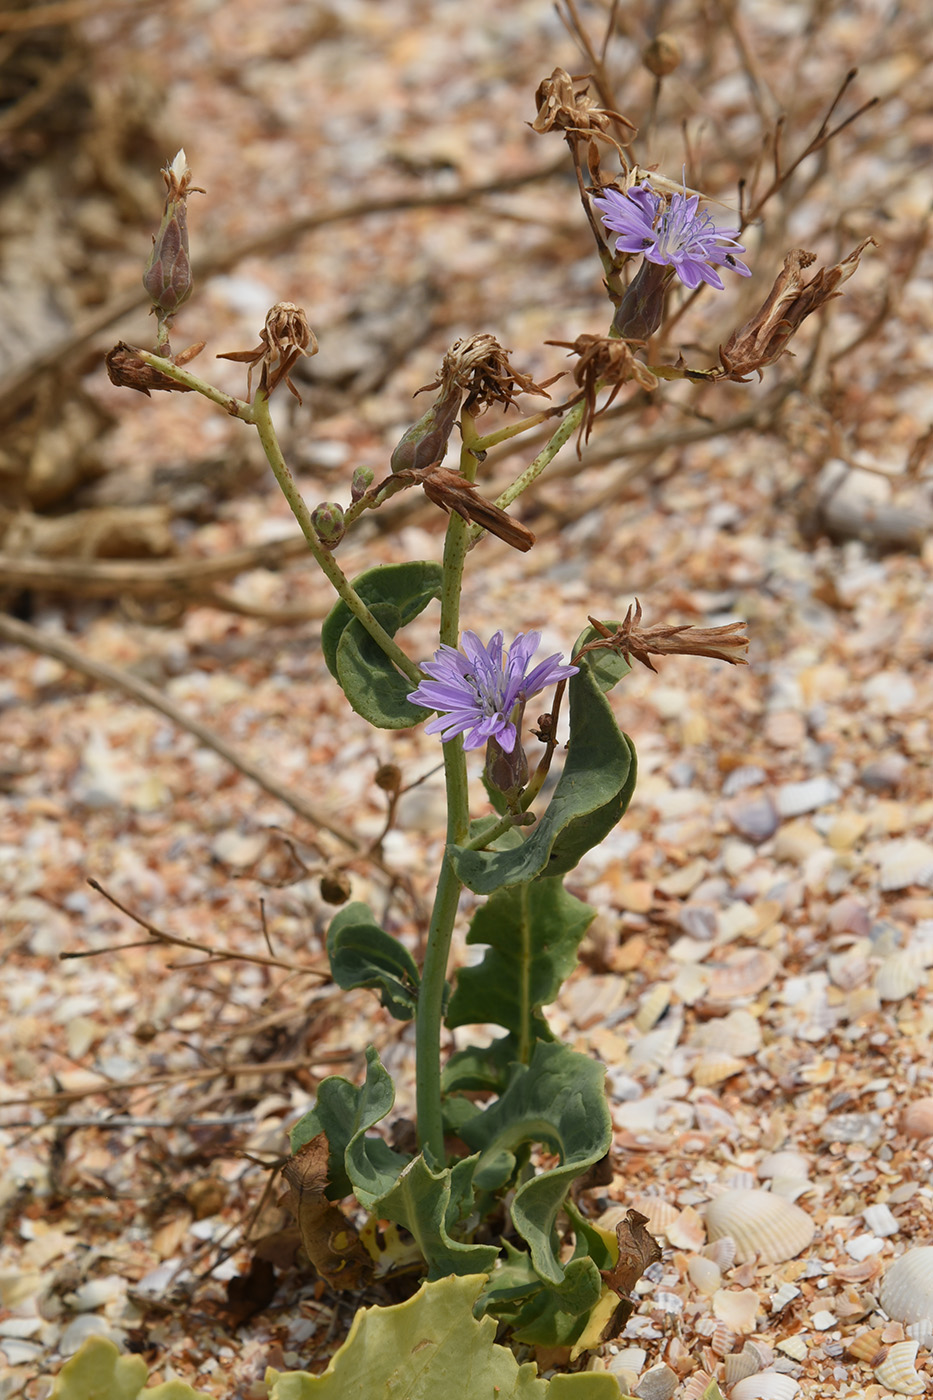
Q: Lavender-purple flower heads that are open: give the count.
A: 2